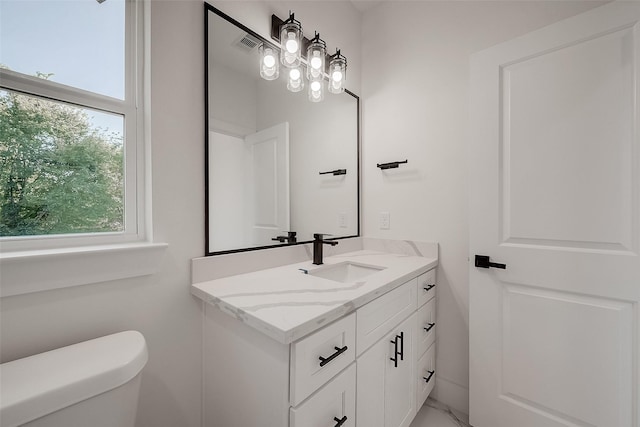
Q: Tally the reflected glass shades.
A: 3